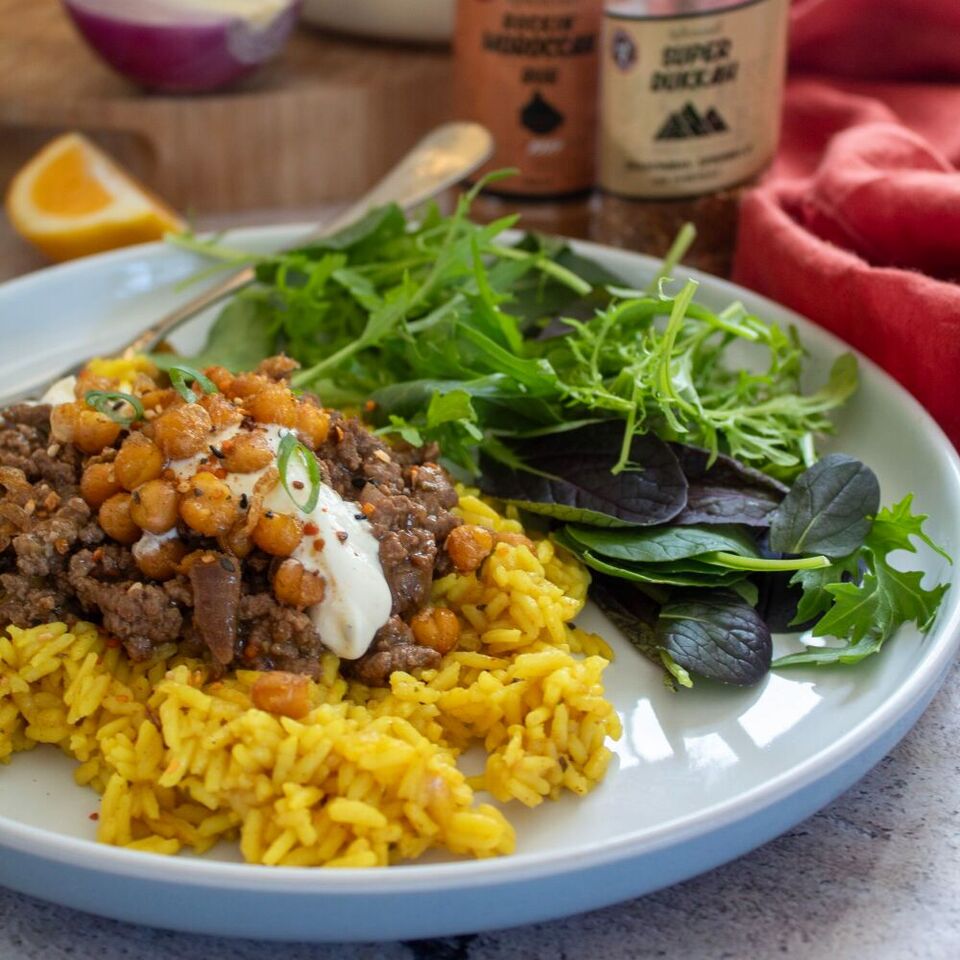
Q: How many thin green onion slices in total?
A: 3